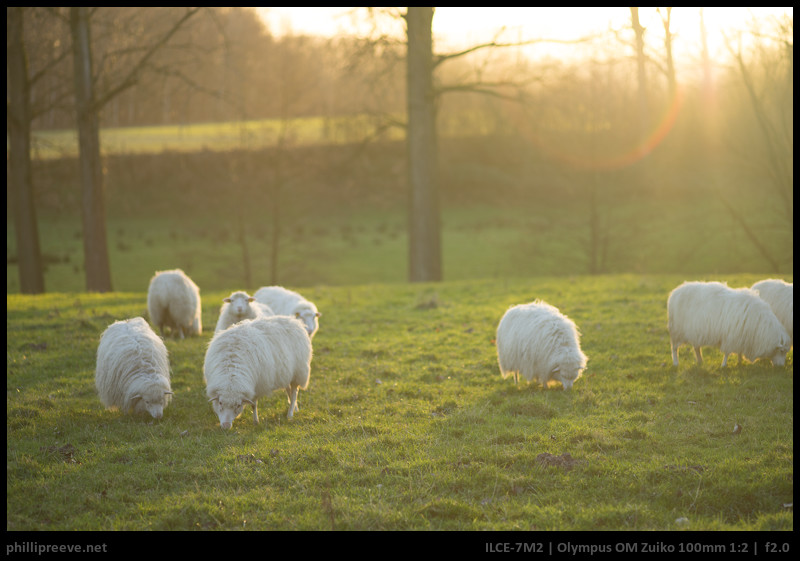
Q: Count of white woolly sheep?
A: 8